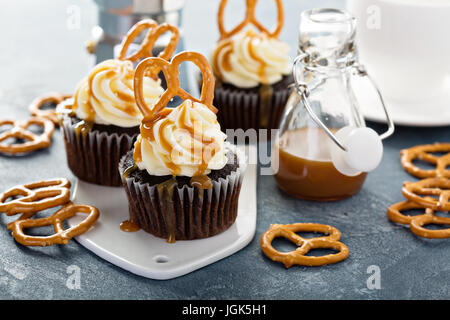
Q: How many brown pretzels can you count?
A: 11